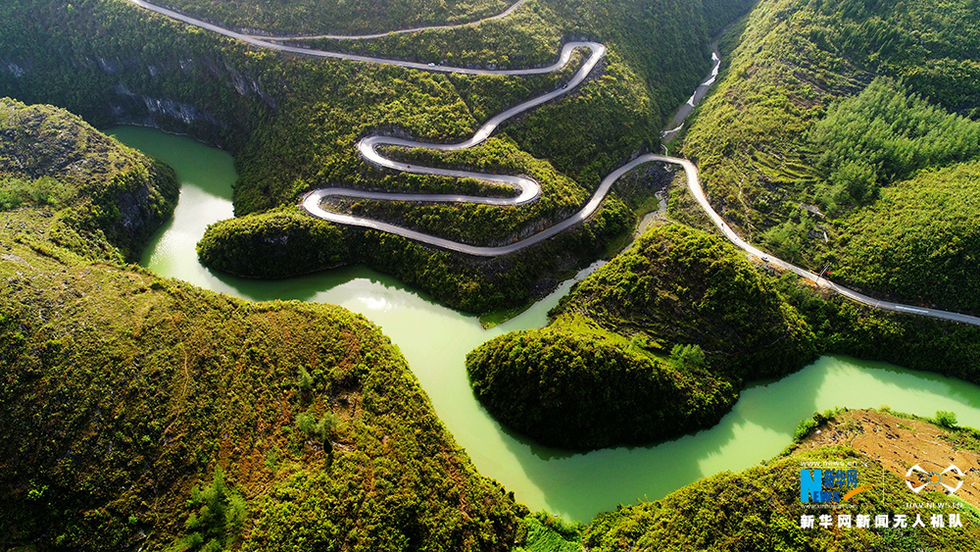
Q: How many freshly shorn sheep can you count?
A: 0